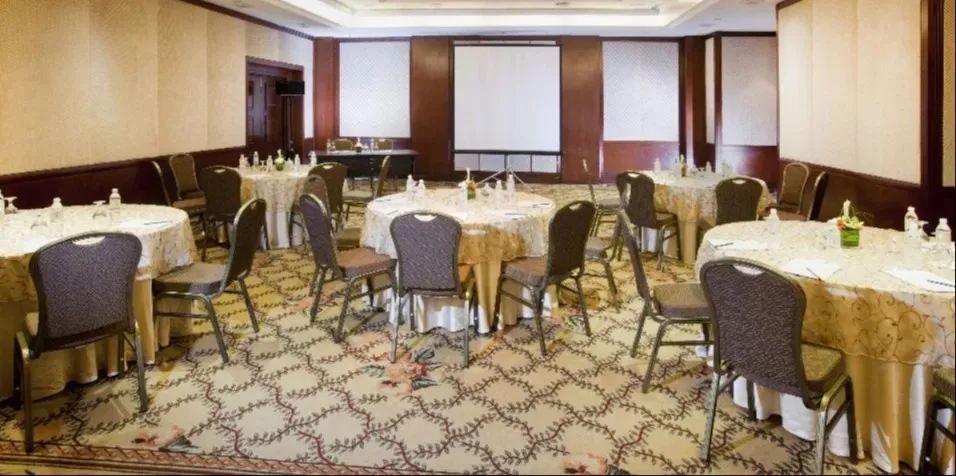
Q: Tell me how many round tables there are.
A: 5